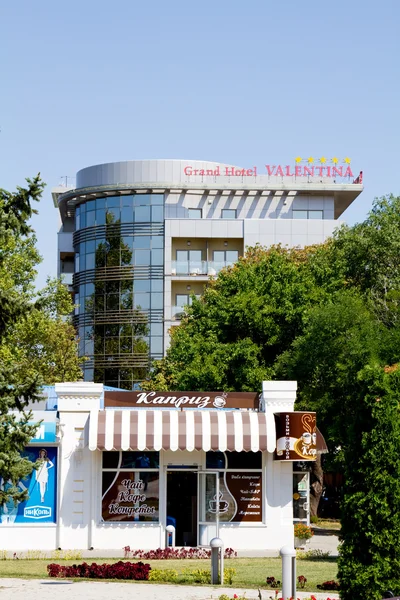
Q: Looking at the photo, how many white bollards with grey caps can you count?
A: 3